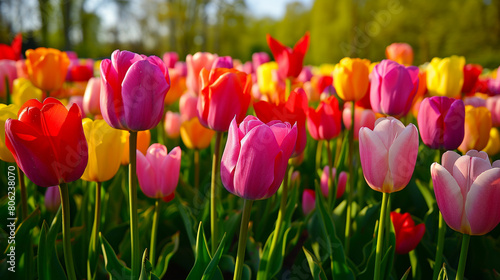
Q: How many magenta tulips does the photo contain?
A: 4